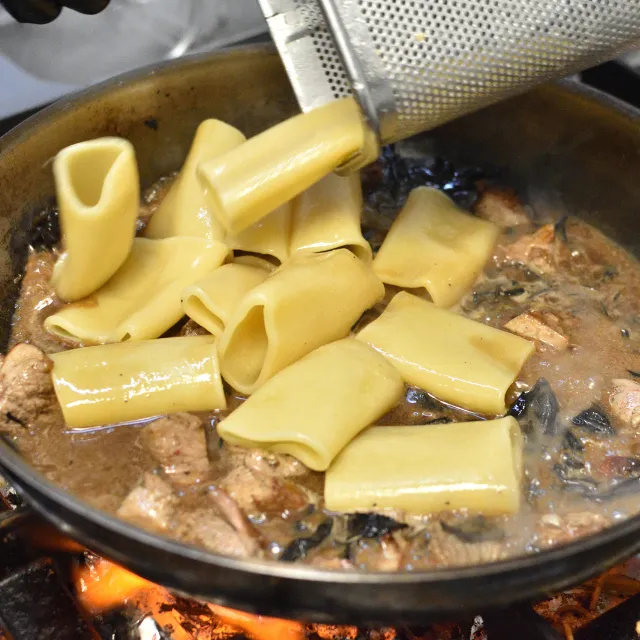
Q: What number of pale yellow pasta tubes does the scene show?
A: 13